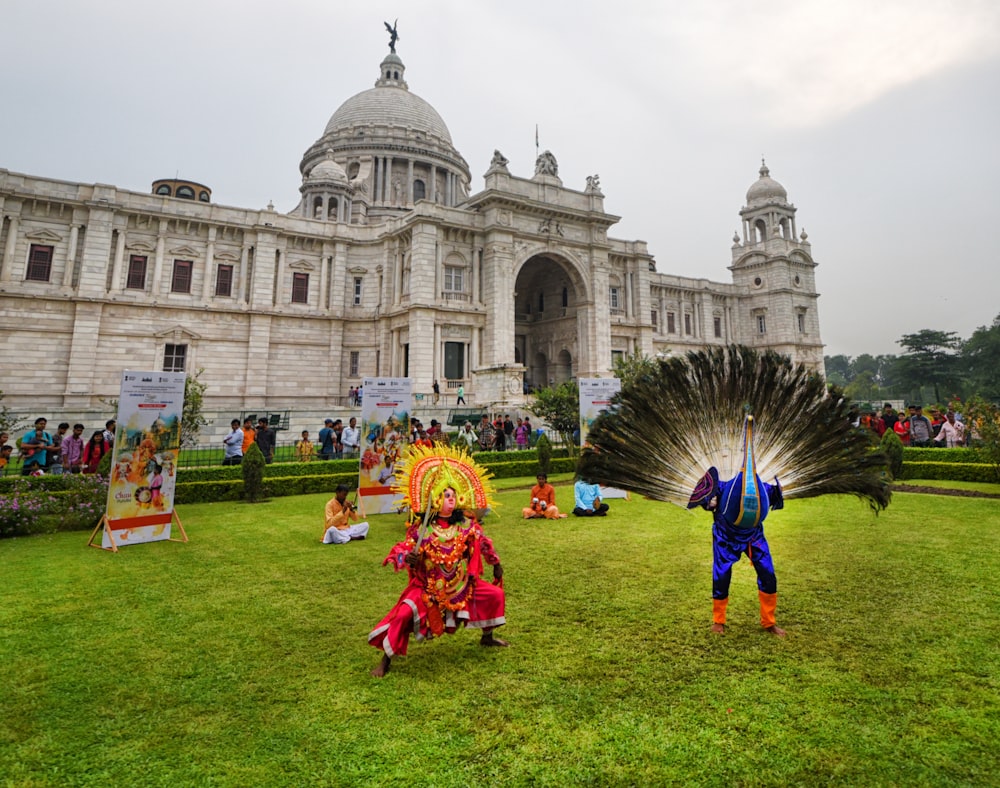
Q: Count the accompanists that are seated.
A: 3